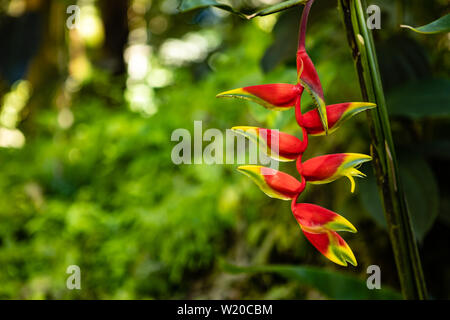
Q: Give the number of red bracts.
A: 8